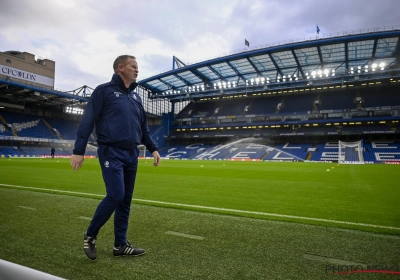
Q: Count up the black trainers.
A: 2